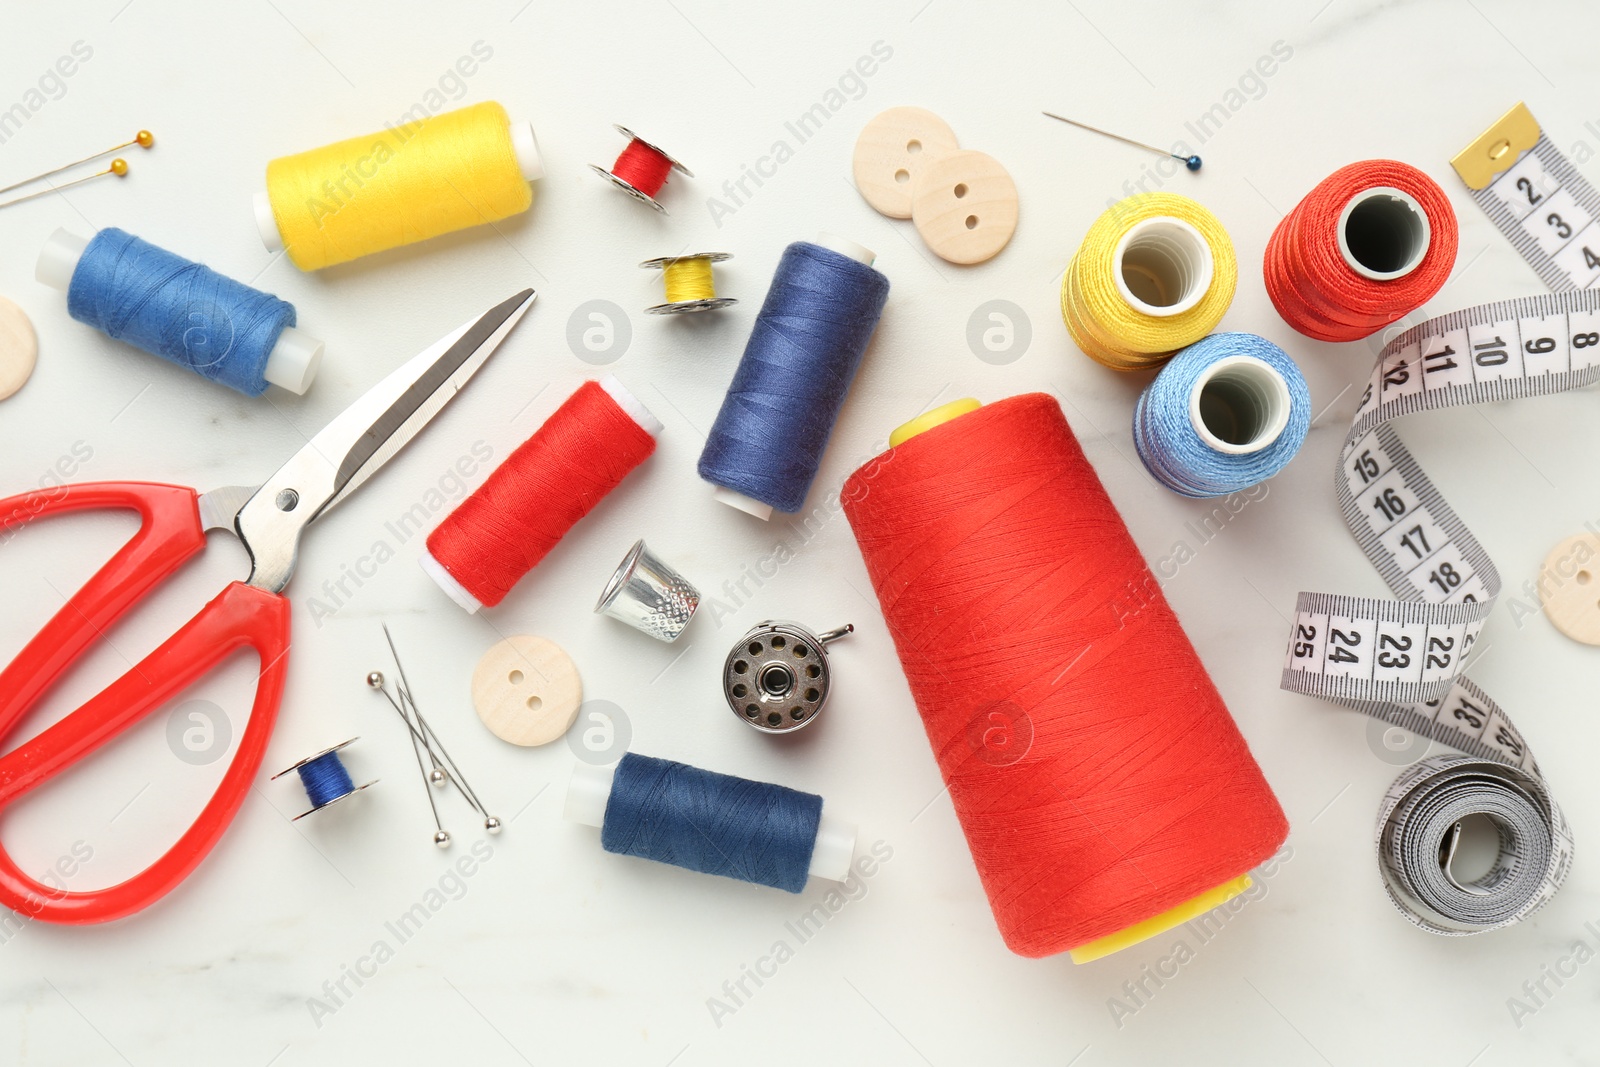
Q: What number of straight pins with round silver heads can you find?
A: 4